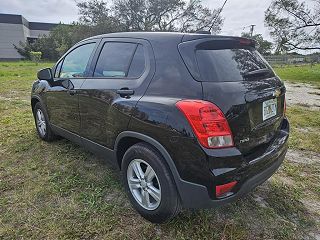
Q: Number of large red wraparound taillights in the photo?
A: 1